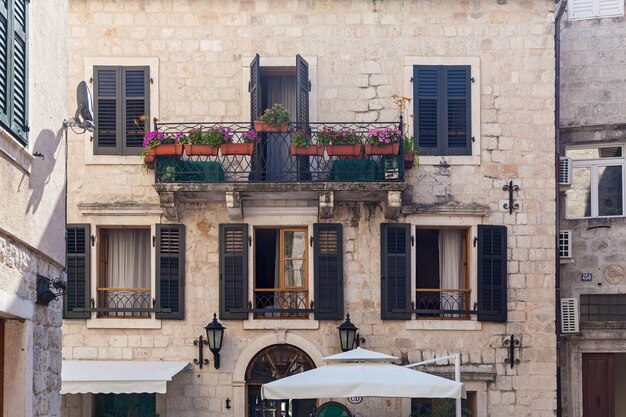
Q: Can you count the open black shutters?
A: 8